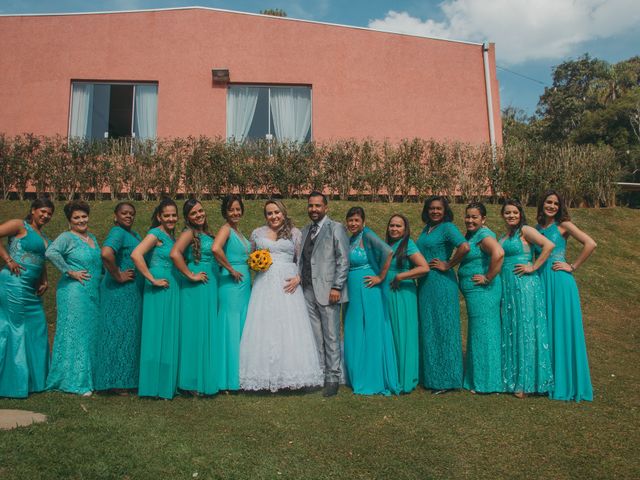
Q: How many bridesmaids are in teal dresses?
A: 12